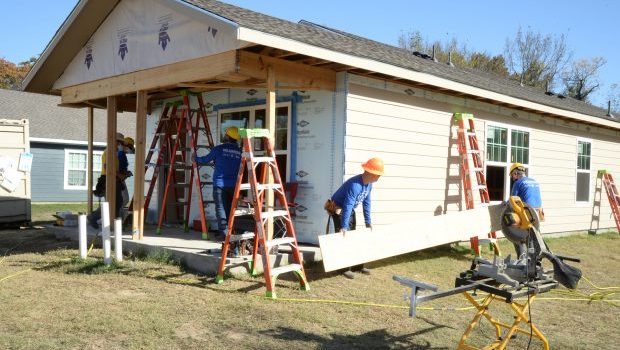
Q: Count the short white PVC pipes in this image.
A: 3